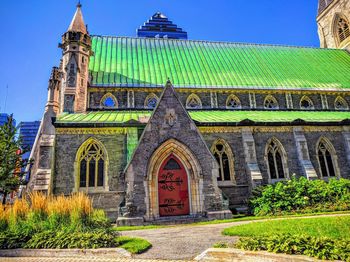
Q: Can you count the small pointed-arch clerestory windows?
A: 7